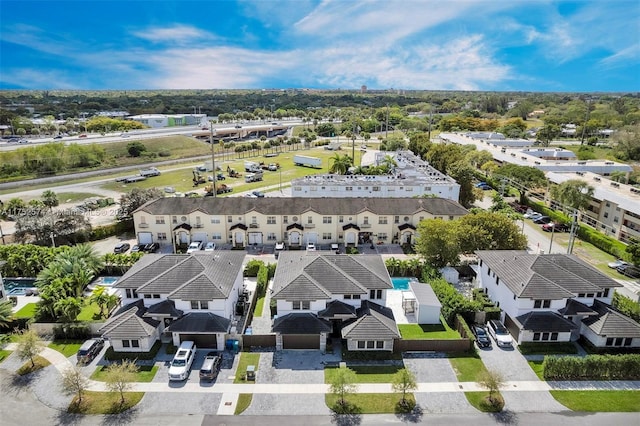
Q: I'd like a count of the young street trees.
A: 6